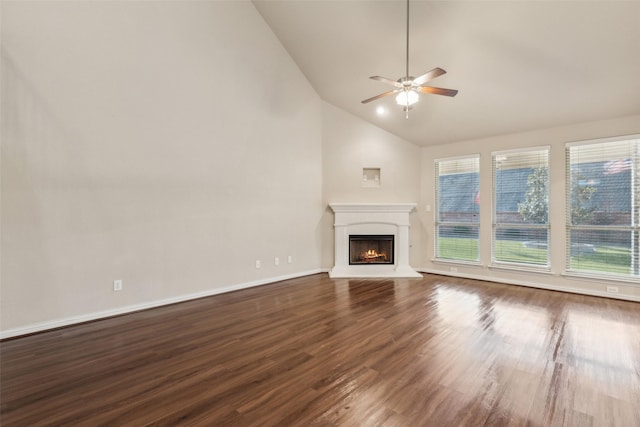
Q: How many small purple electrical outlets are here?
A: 0